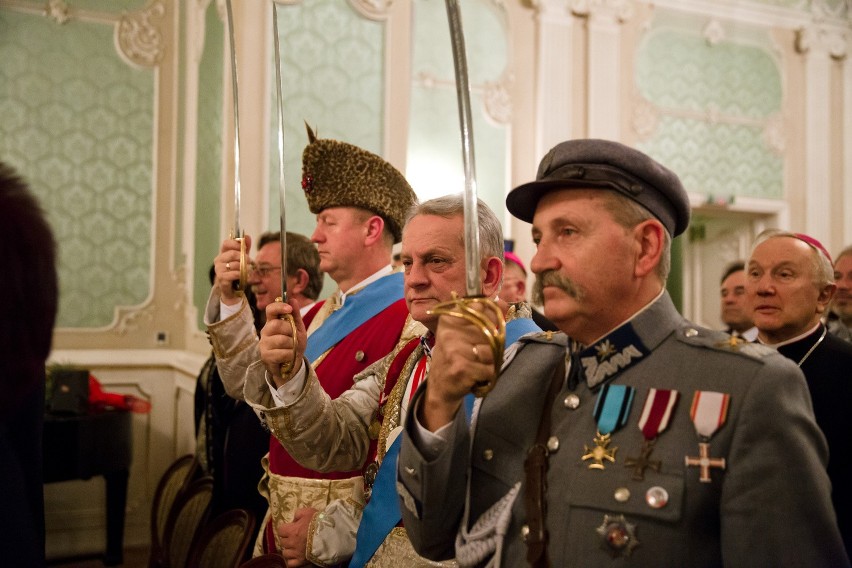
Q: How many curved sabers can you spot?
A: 3